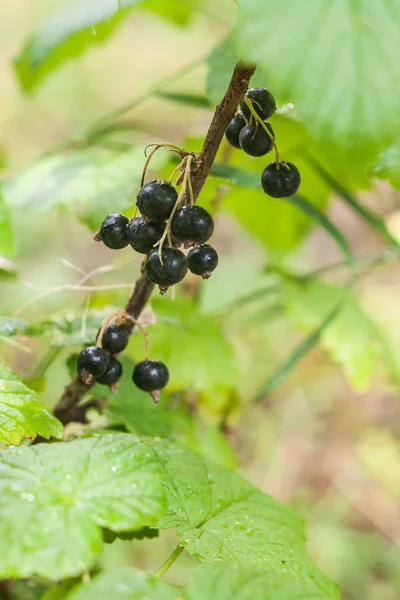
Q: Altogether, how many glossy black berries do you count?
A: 14